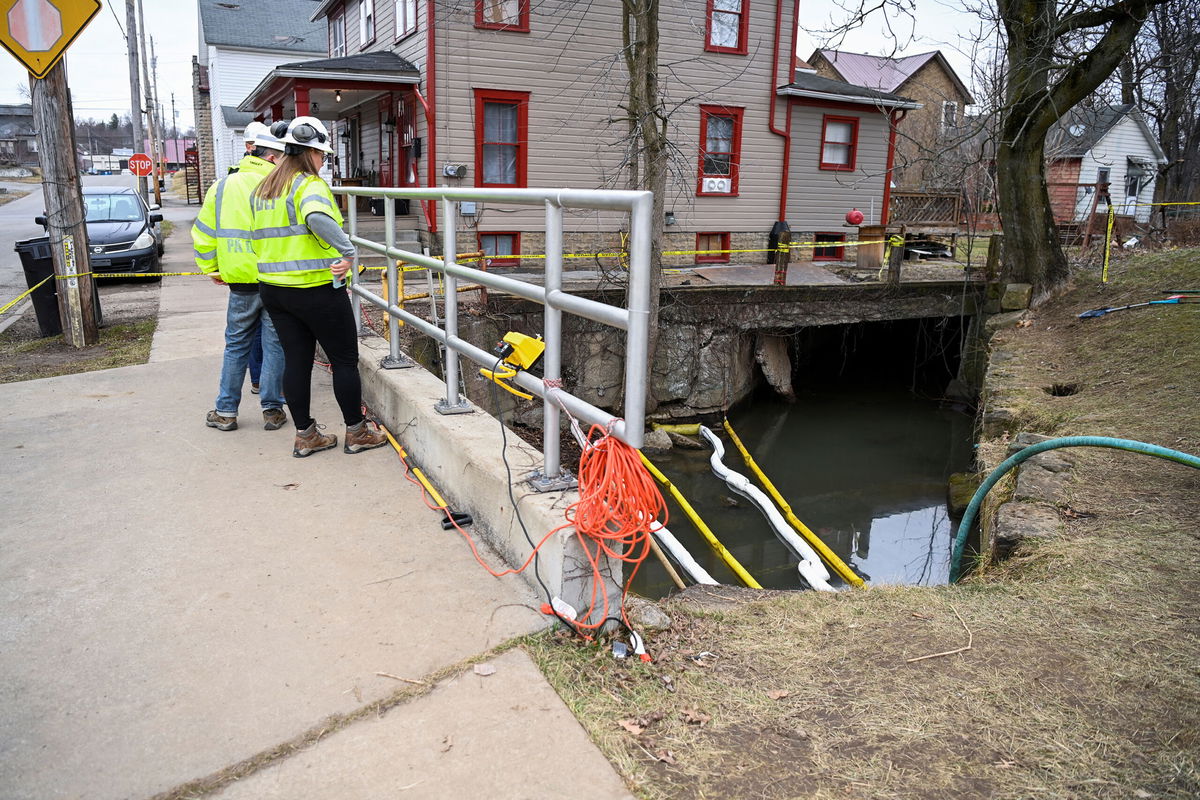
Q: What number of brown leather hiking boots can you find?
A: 2